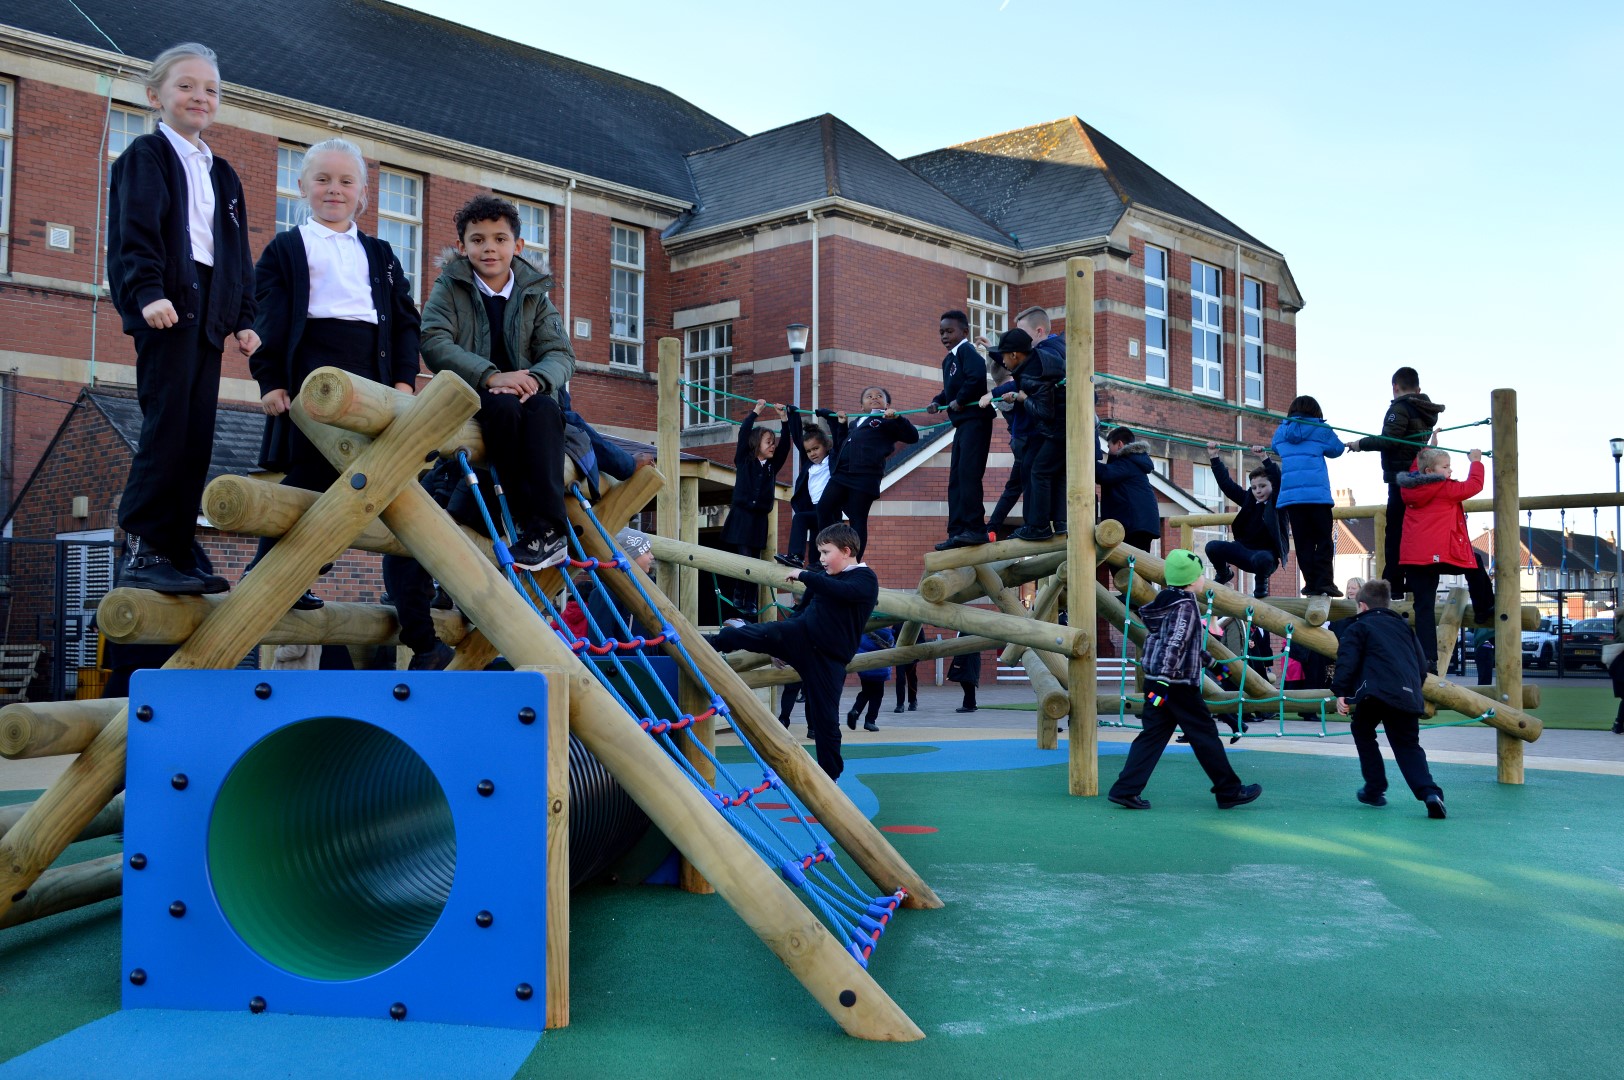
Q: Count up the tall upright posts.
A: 3